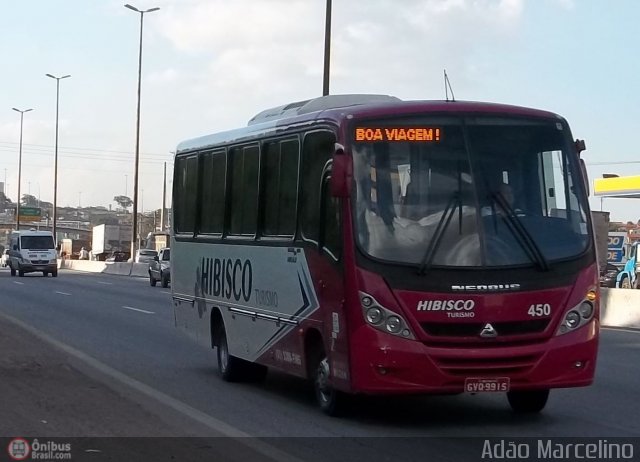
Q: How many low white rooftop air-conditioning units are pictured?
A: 1